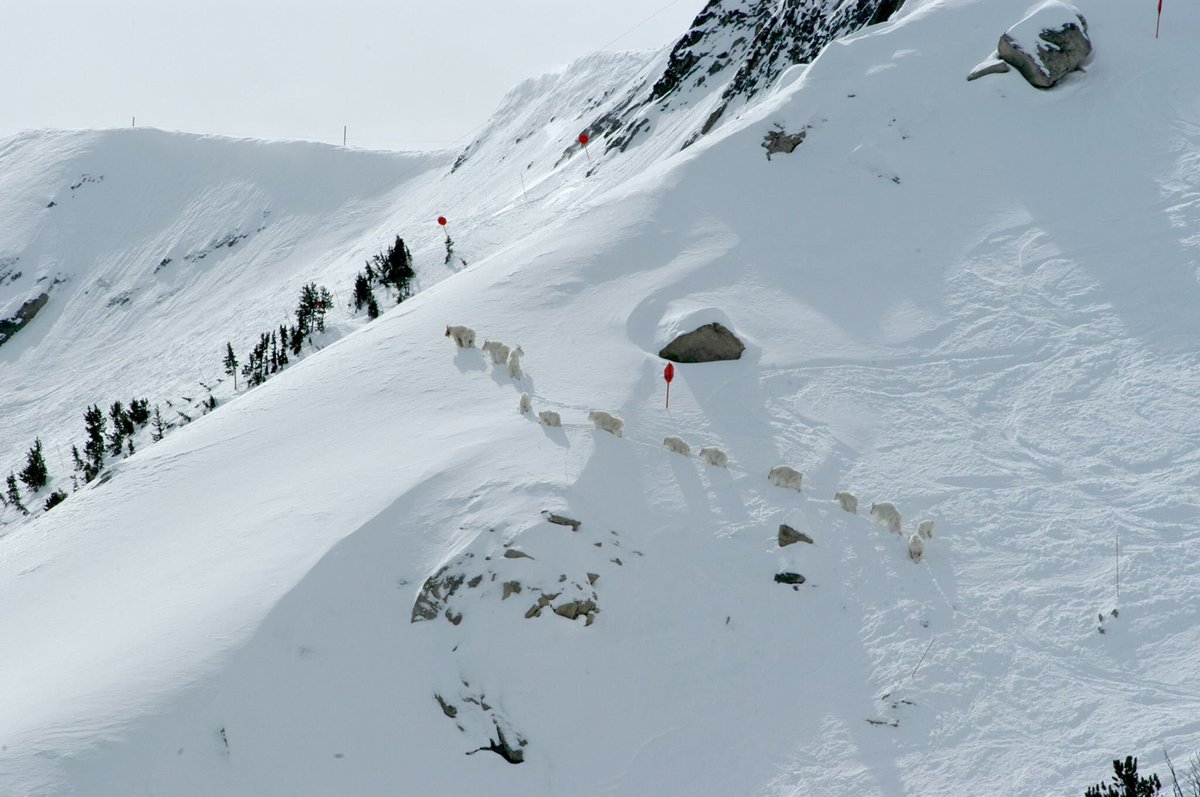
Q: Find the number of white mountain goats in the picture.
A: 13